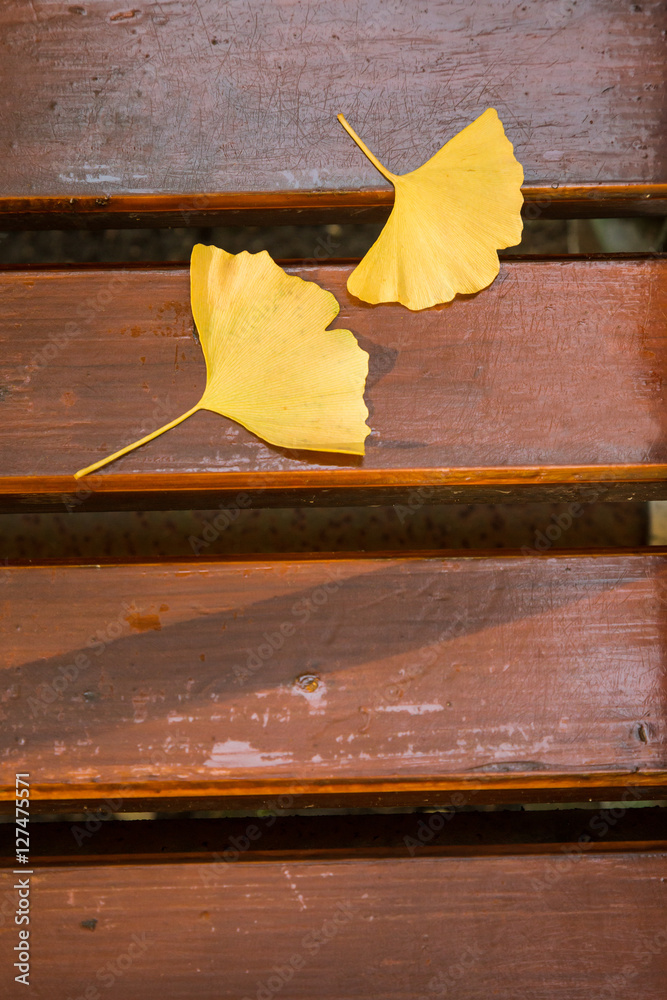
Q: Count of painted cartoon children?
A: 0